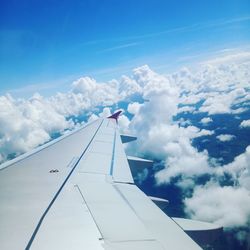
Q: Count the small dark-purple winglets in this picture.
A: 1